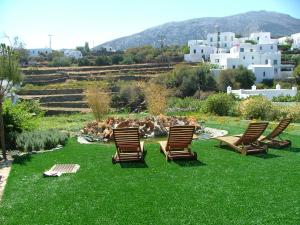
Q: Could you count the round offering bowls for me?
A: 0